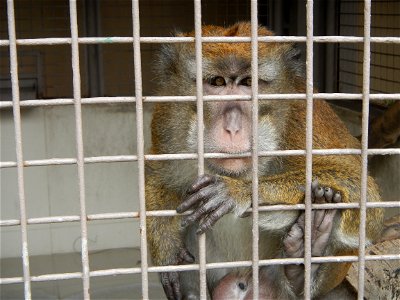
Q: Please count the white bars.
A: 12